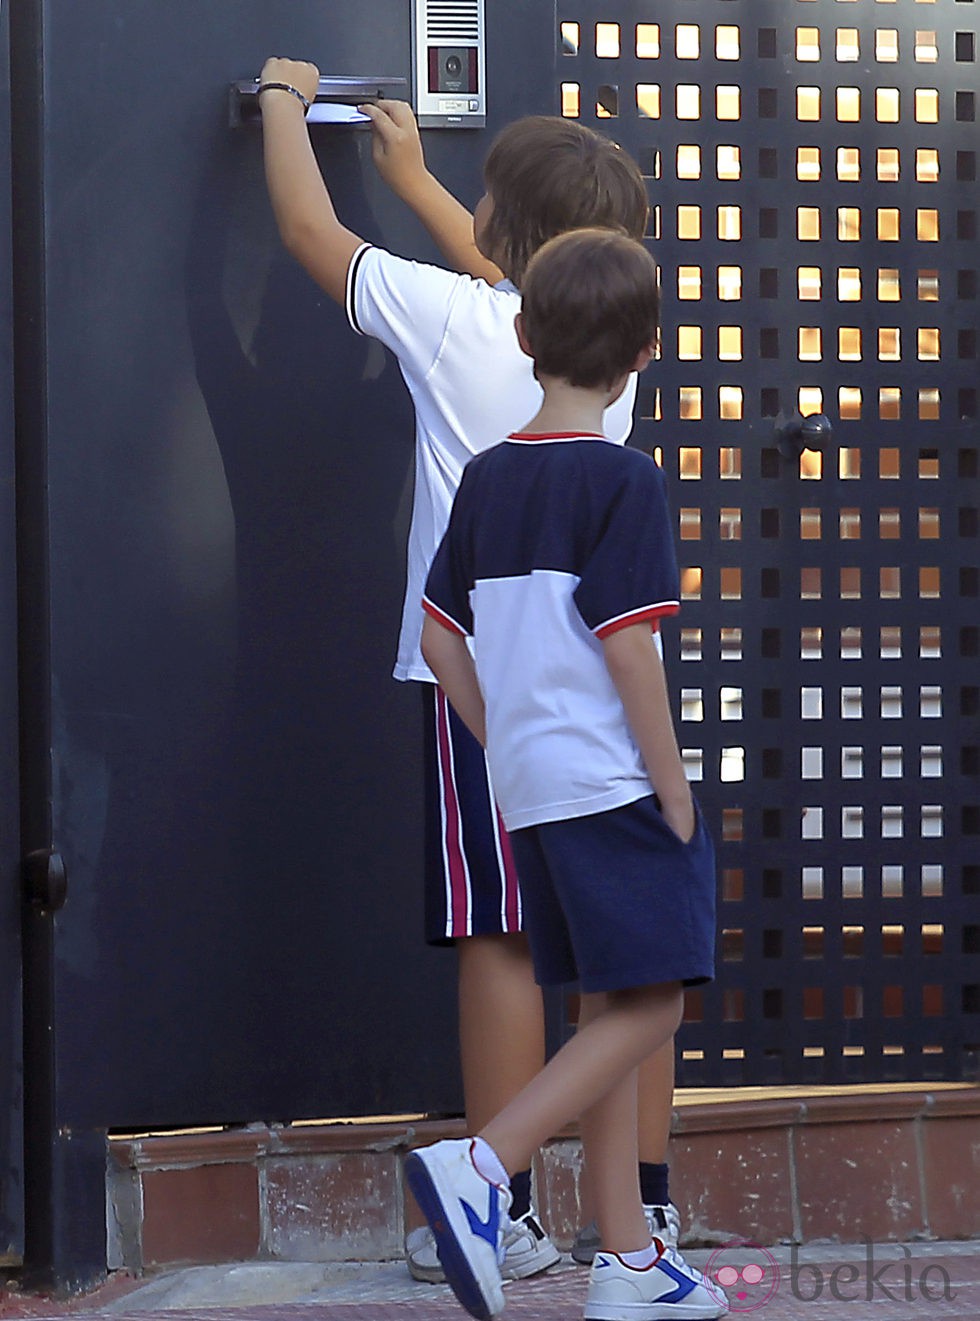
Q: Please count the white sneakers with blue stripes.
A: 2